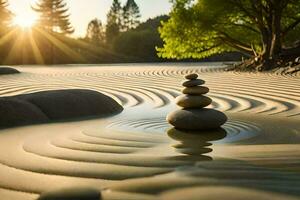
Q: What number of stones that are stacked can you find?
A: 5